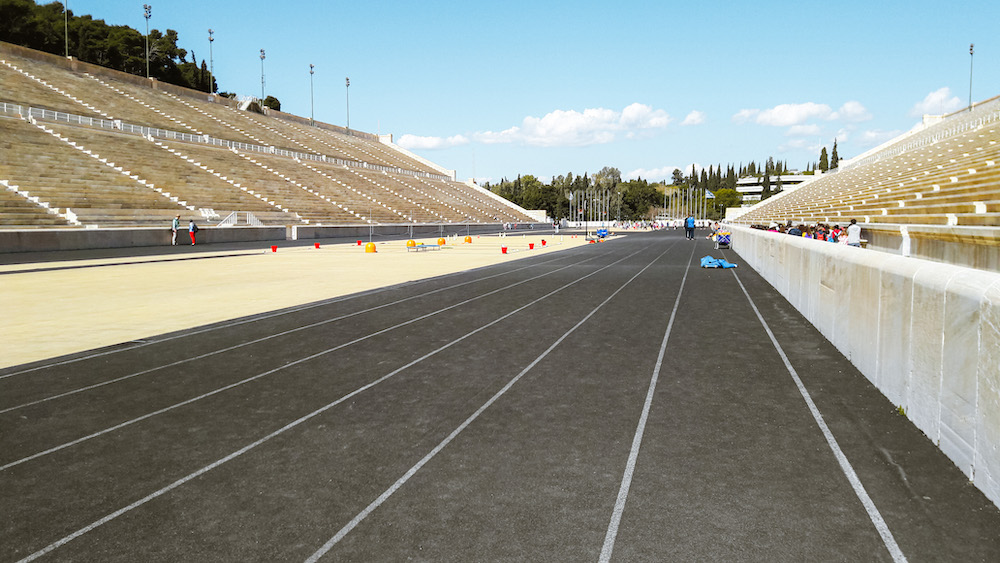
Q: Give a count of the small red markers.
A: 6